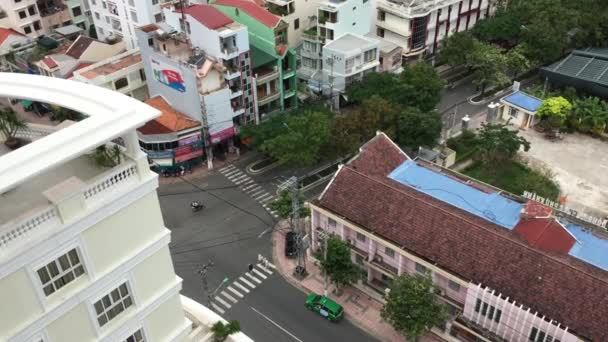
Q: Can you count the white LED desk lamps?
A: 0